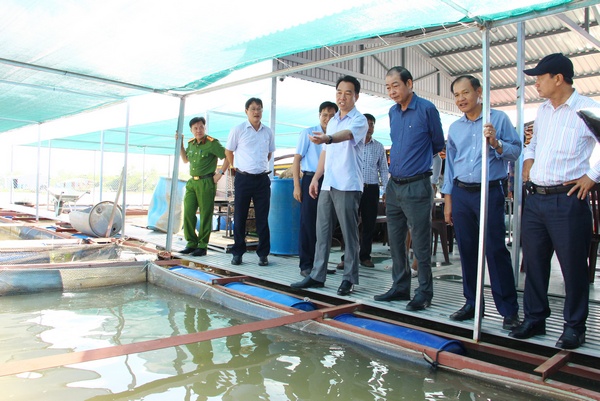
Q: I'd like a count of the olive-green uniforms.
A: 1